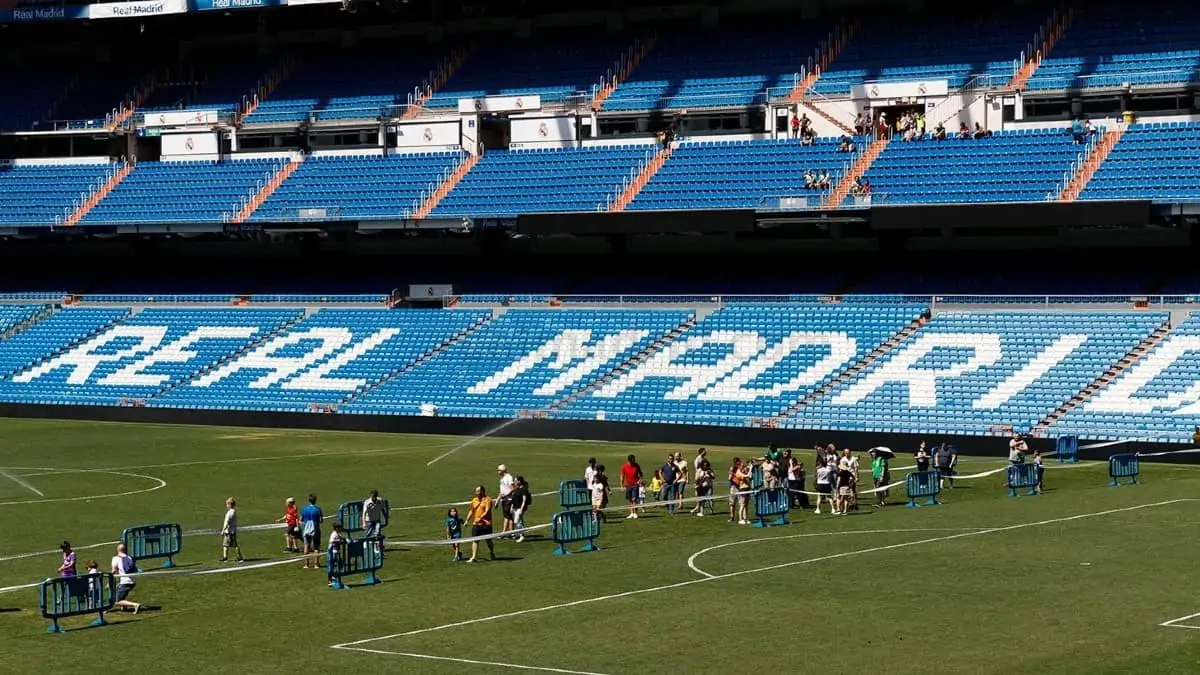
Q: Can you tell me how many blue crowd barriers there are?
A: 13